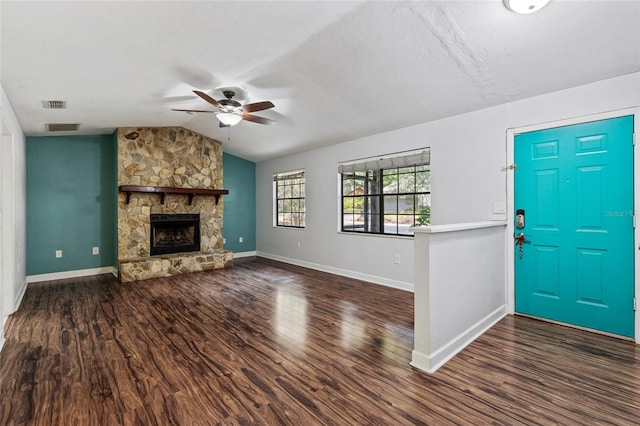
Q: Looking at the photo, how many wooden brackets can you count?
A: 4